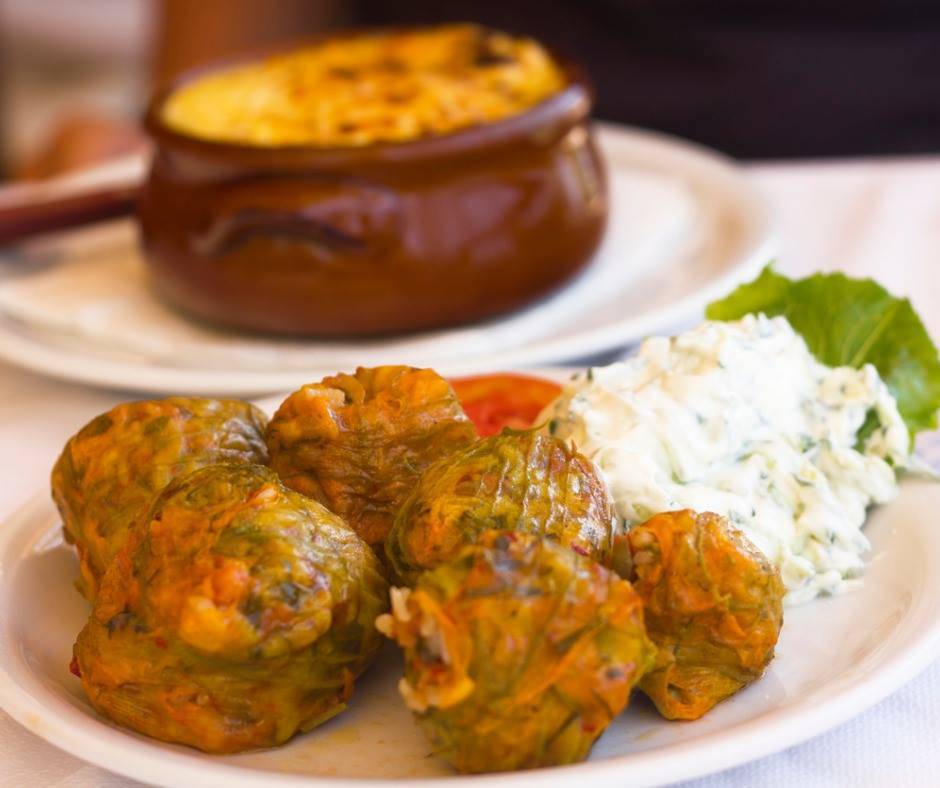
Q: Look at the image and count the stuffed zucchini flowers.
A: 6